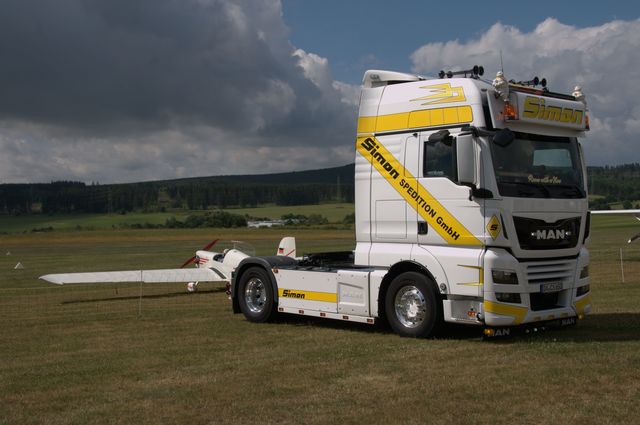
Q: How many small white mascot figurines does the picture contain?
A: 2